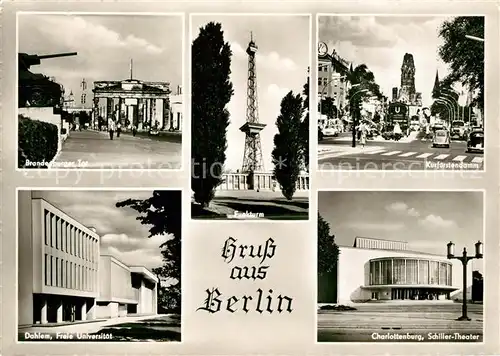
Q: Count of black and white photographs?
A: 5